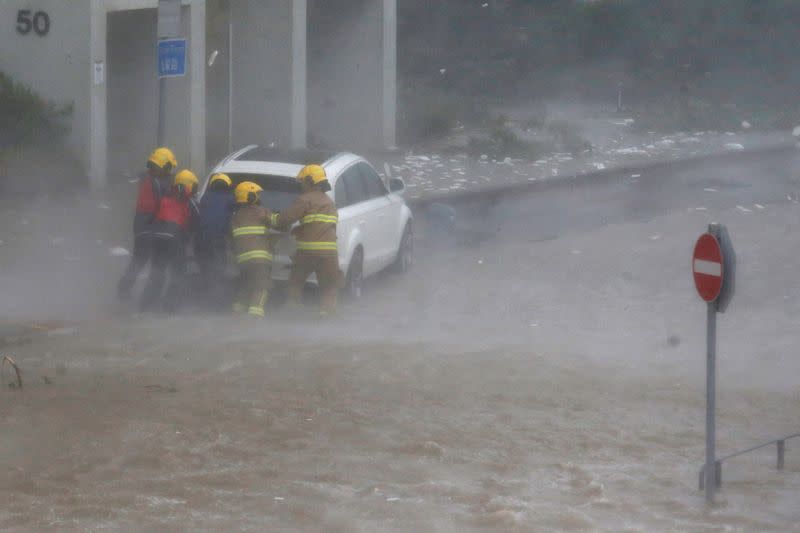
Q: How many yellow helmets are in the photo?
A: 5